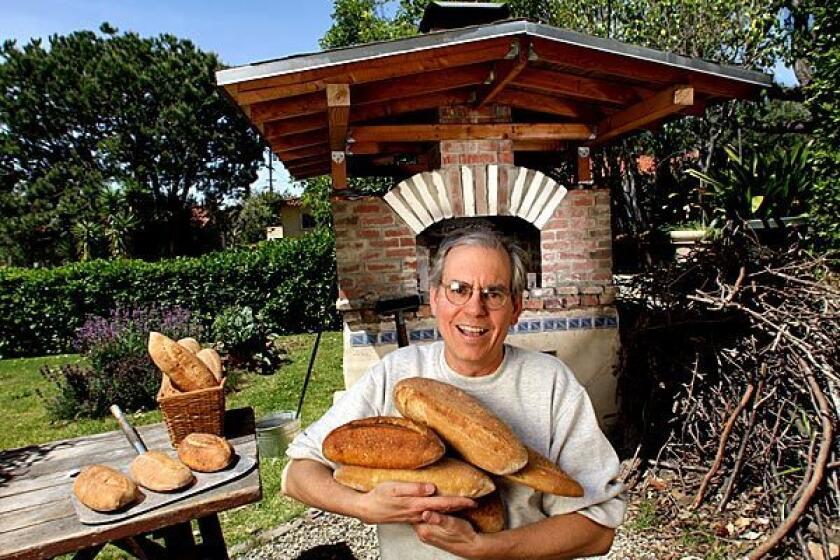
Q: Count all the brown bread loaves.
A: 11